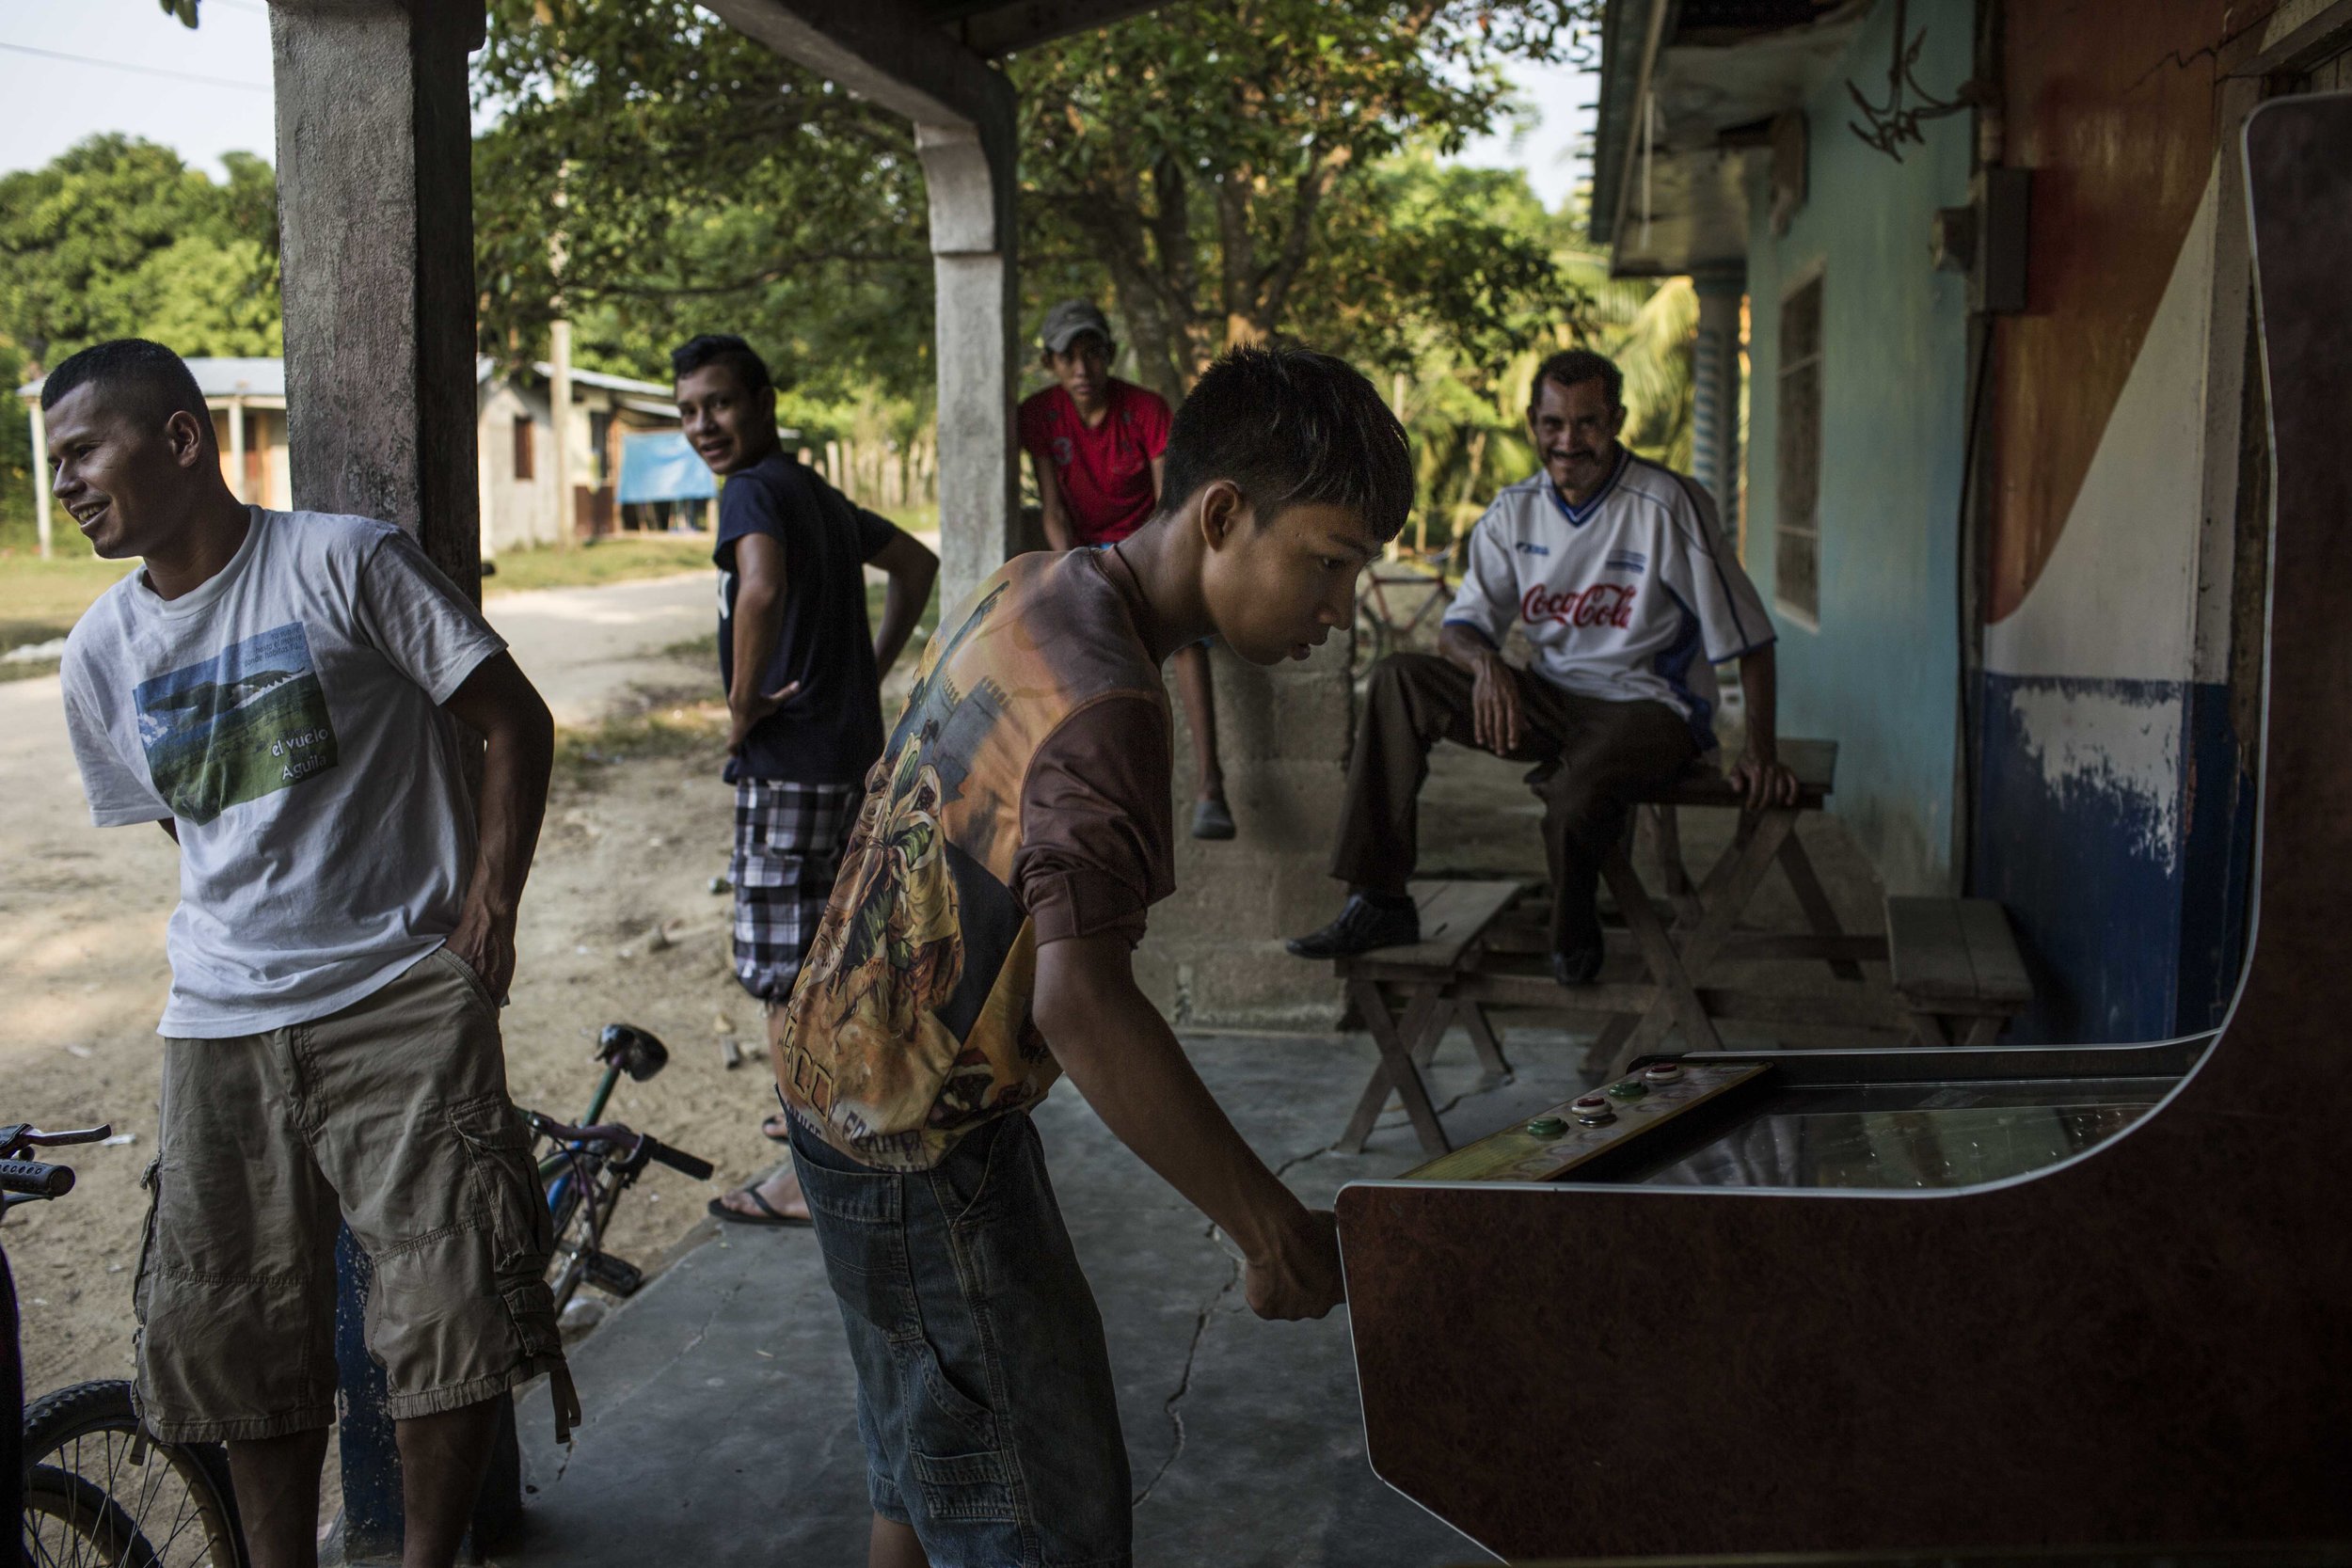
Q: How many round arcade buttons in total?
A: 4